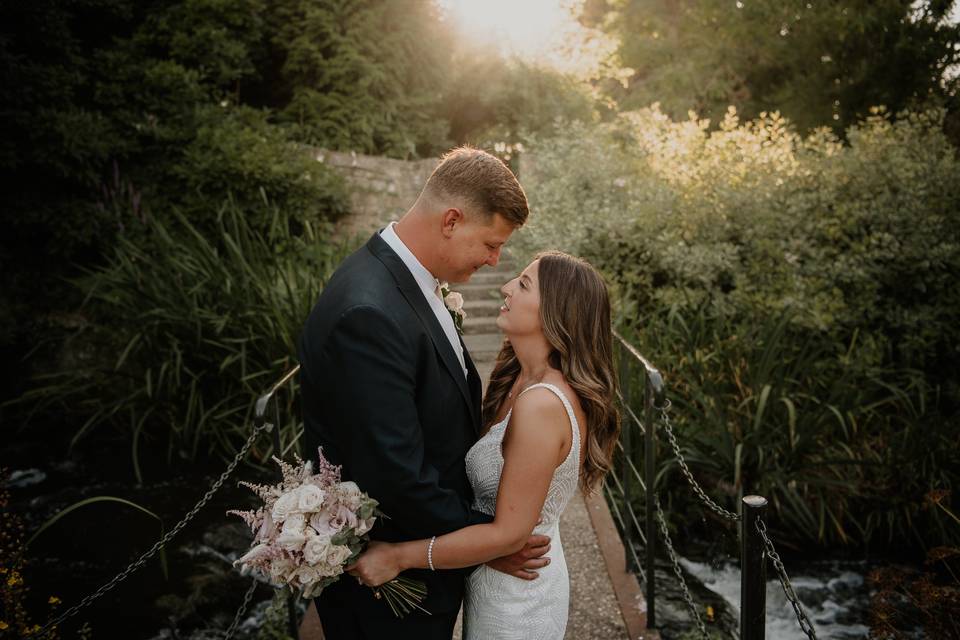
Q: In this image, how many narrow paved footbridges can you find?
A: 1